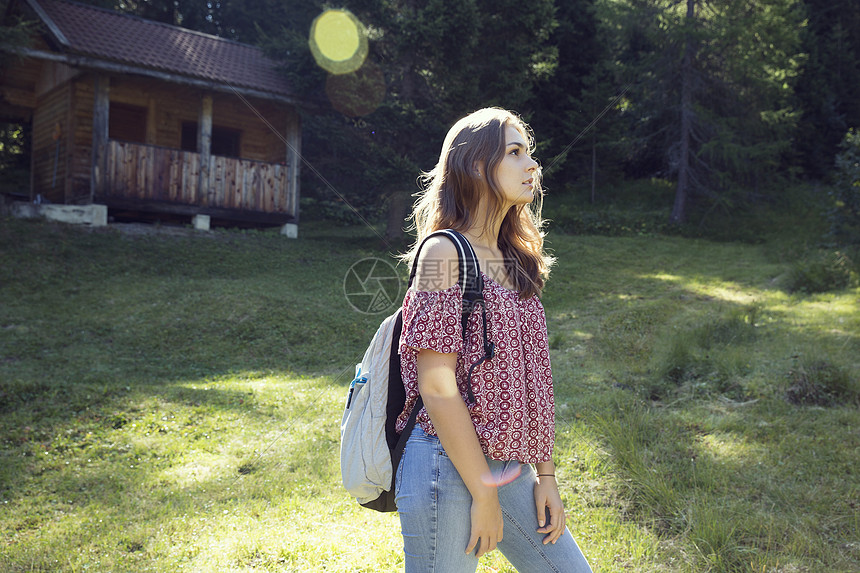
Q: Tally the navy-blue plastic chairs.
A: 0